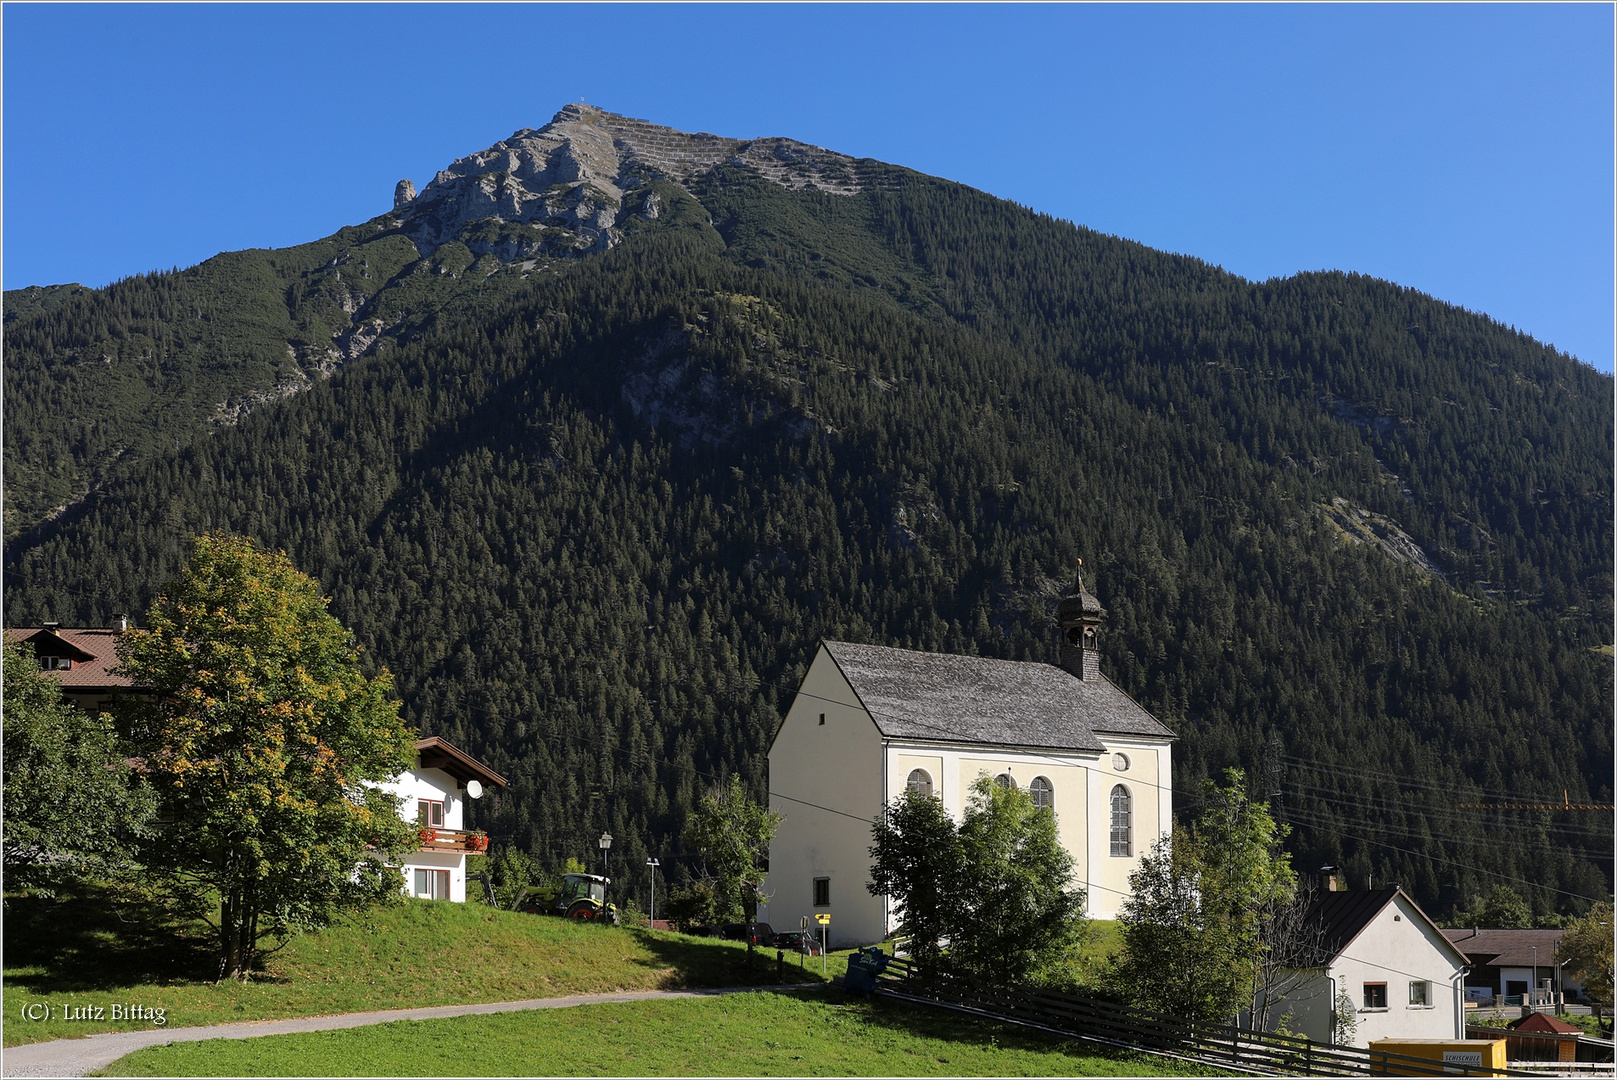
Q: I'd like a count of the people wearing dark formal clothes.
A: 0